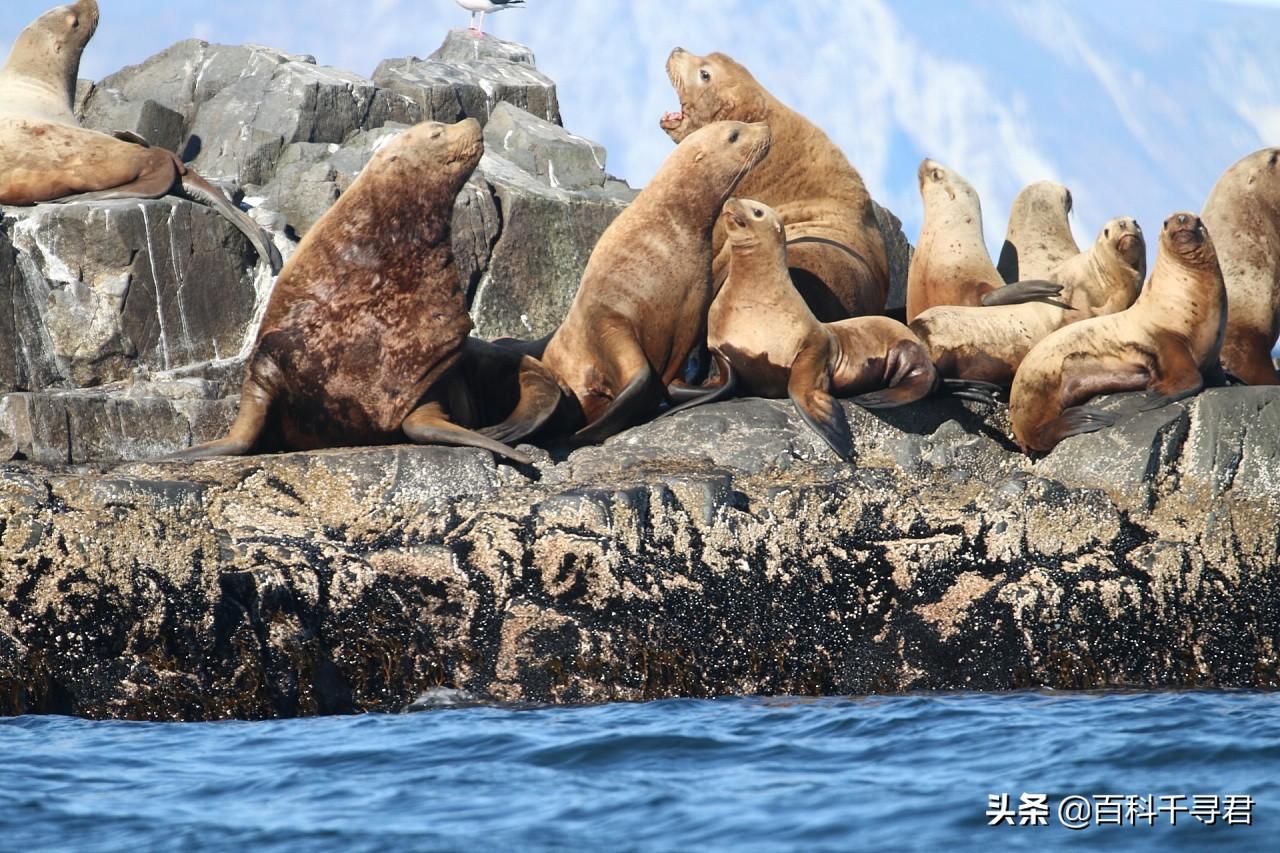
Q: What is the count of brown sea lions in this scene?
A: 10